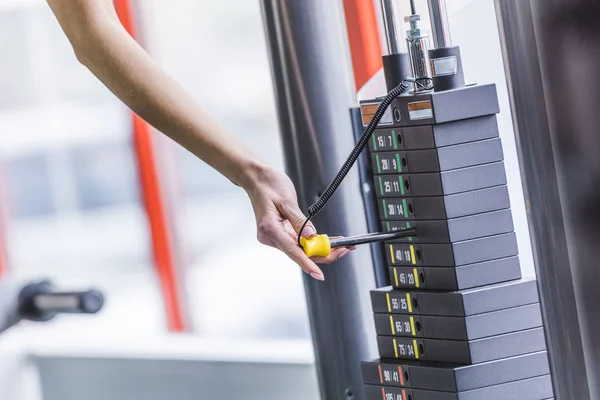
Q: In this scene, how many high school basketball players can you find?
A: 0